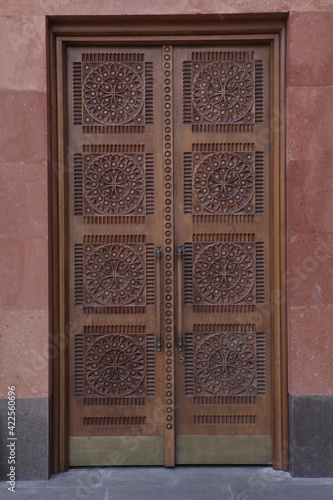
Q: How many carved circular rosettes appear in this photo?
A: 8